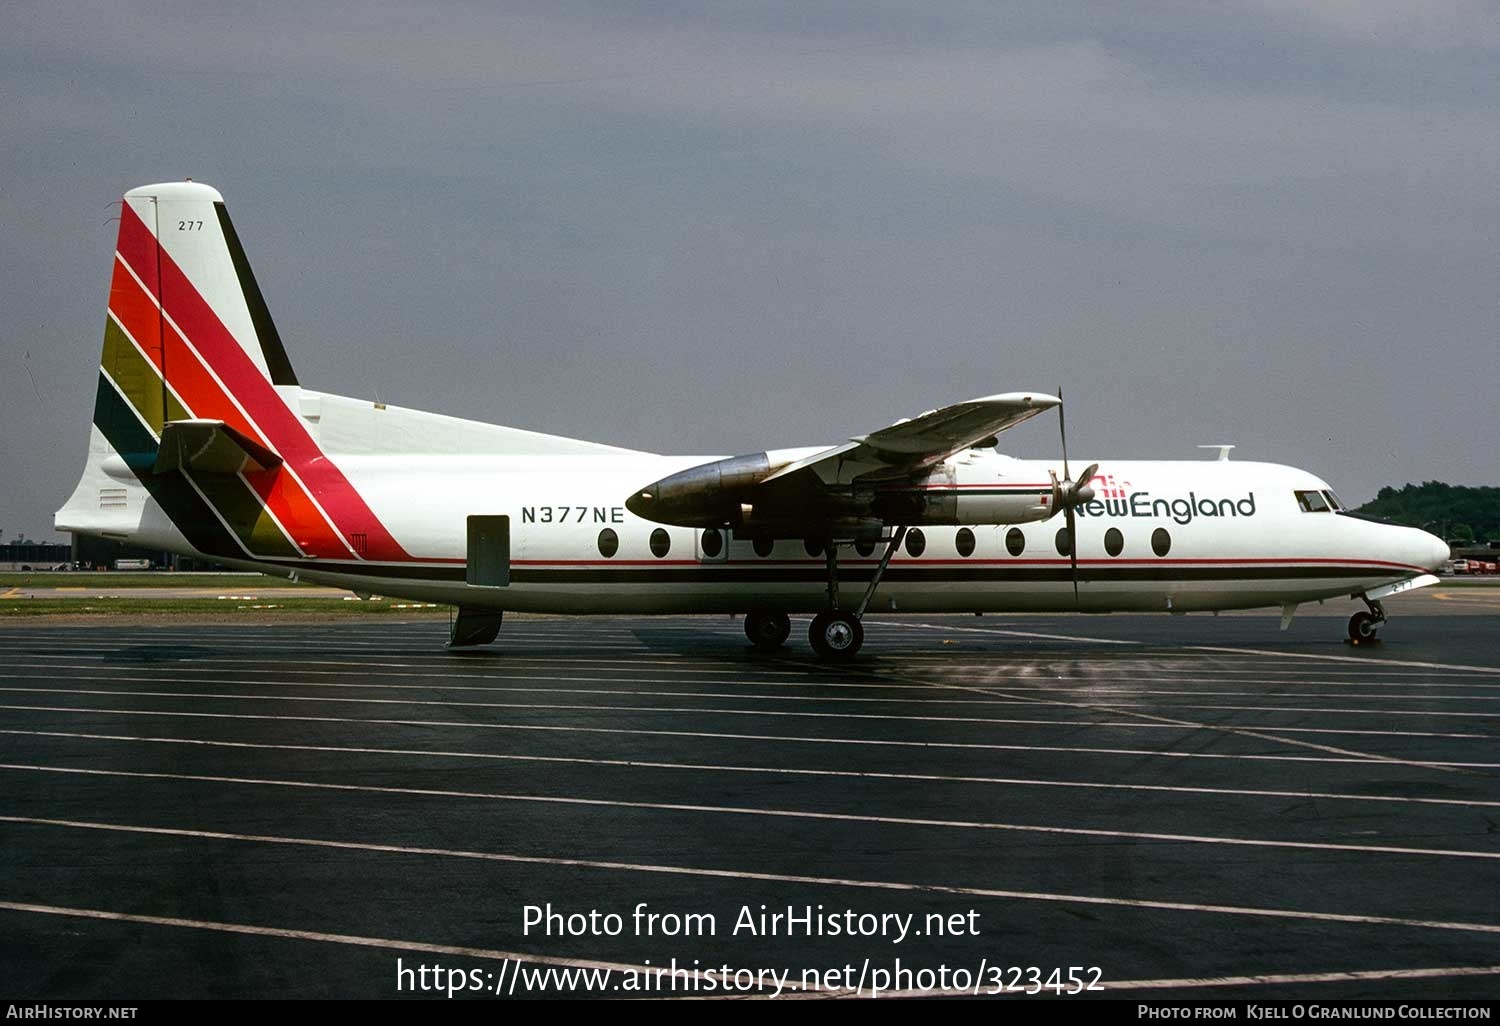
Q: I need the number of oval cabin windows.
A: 12